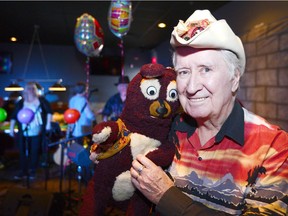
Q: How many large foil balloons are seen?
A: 2